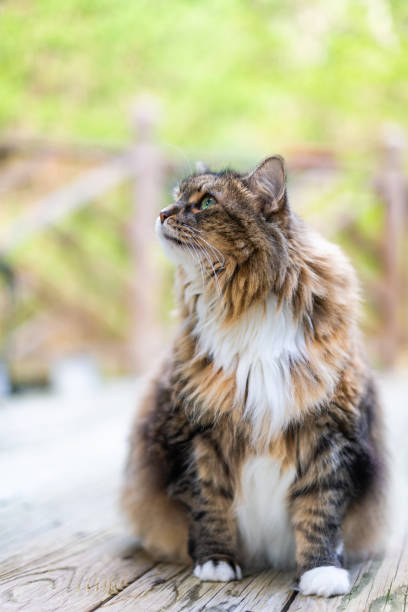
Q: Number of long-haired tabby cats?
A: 1